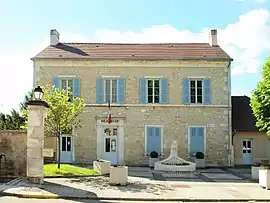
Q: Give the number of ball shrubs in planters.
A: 2